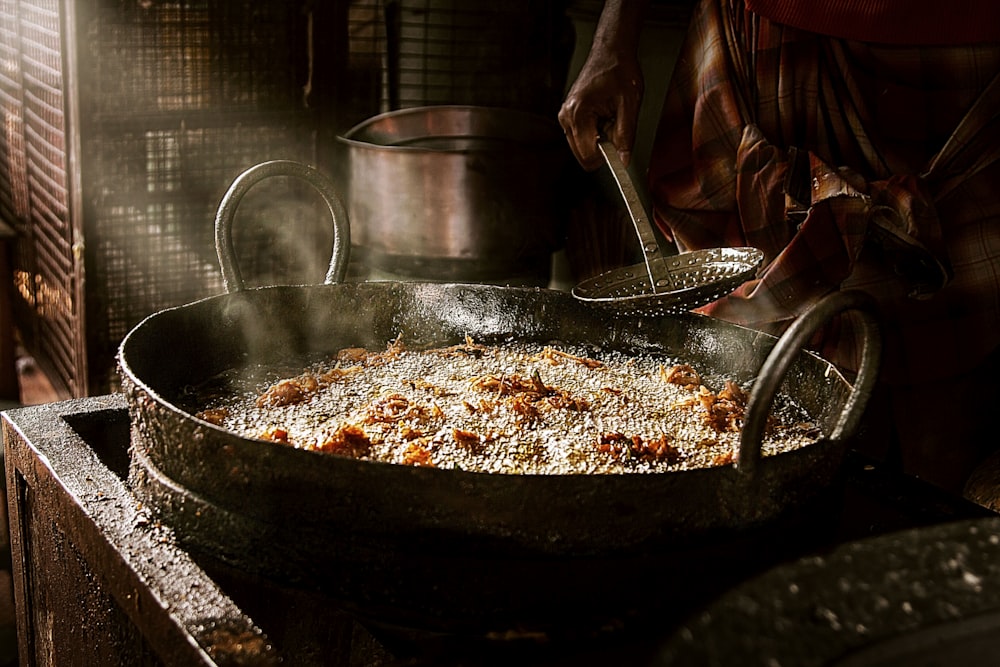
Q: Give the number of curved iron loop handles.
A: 2